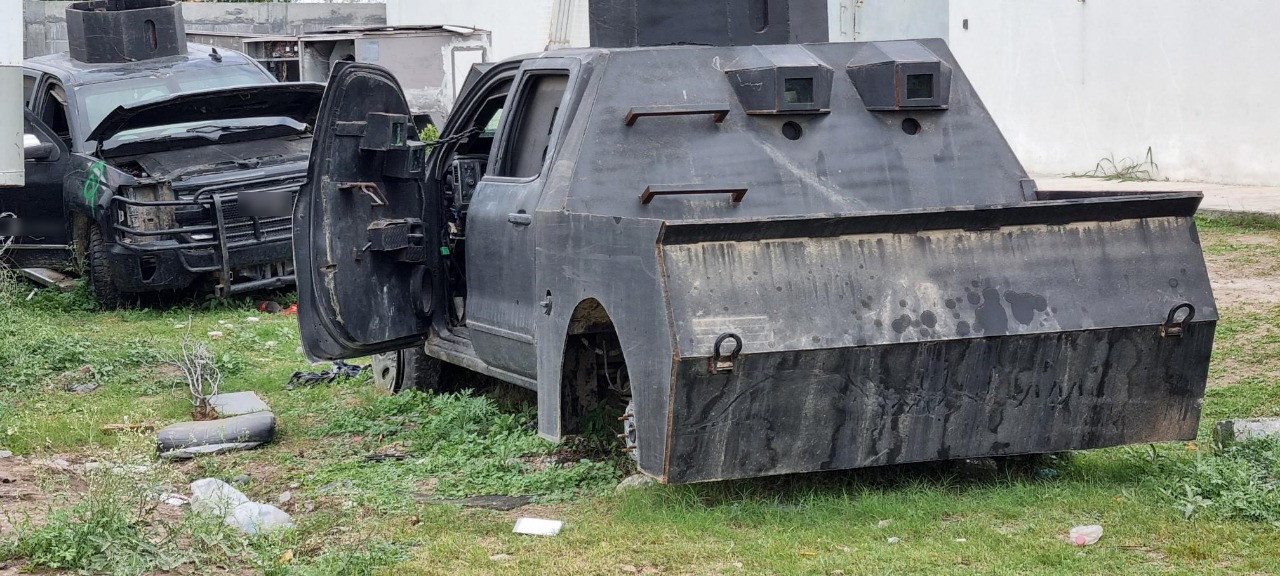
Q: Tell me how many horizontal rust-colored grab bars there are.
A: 2